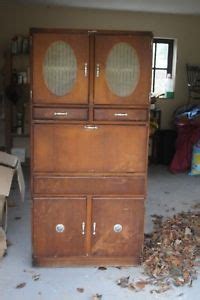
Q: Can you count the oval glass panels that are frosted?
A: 2